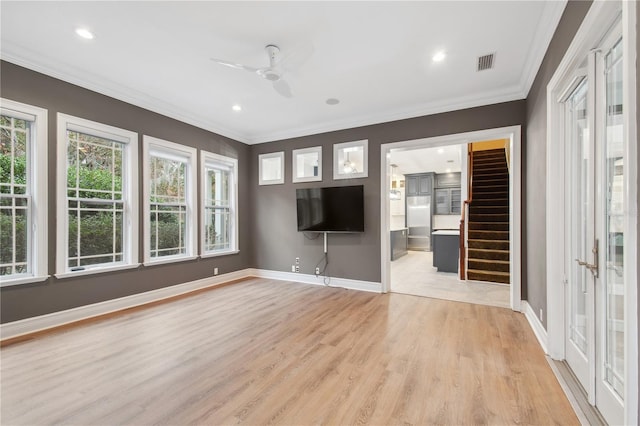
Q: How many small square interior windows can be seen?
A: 3